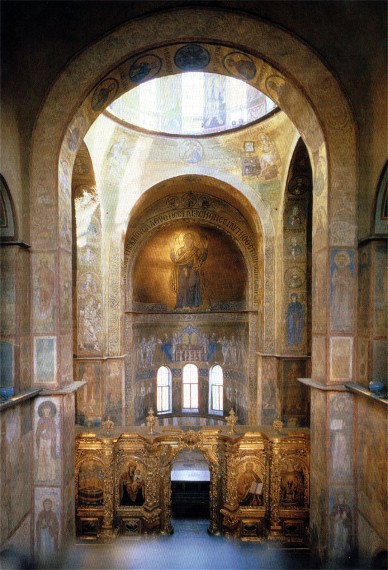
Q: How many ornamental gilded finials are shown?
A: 4